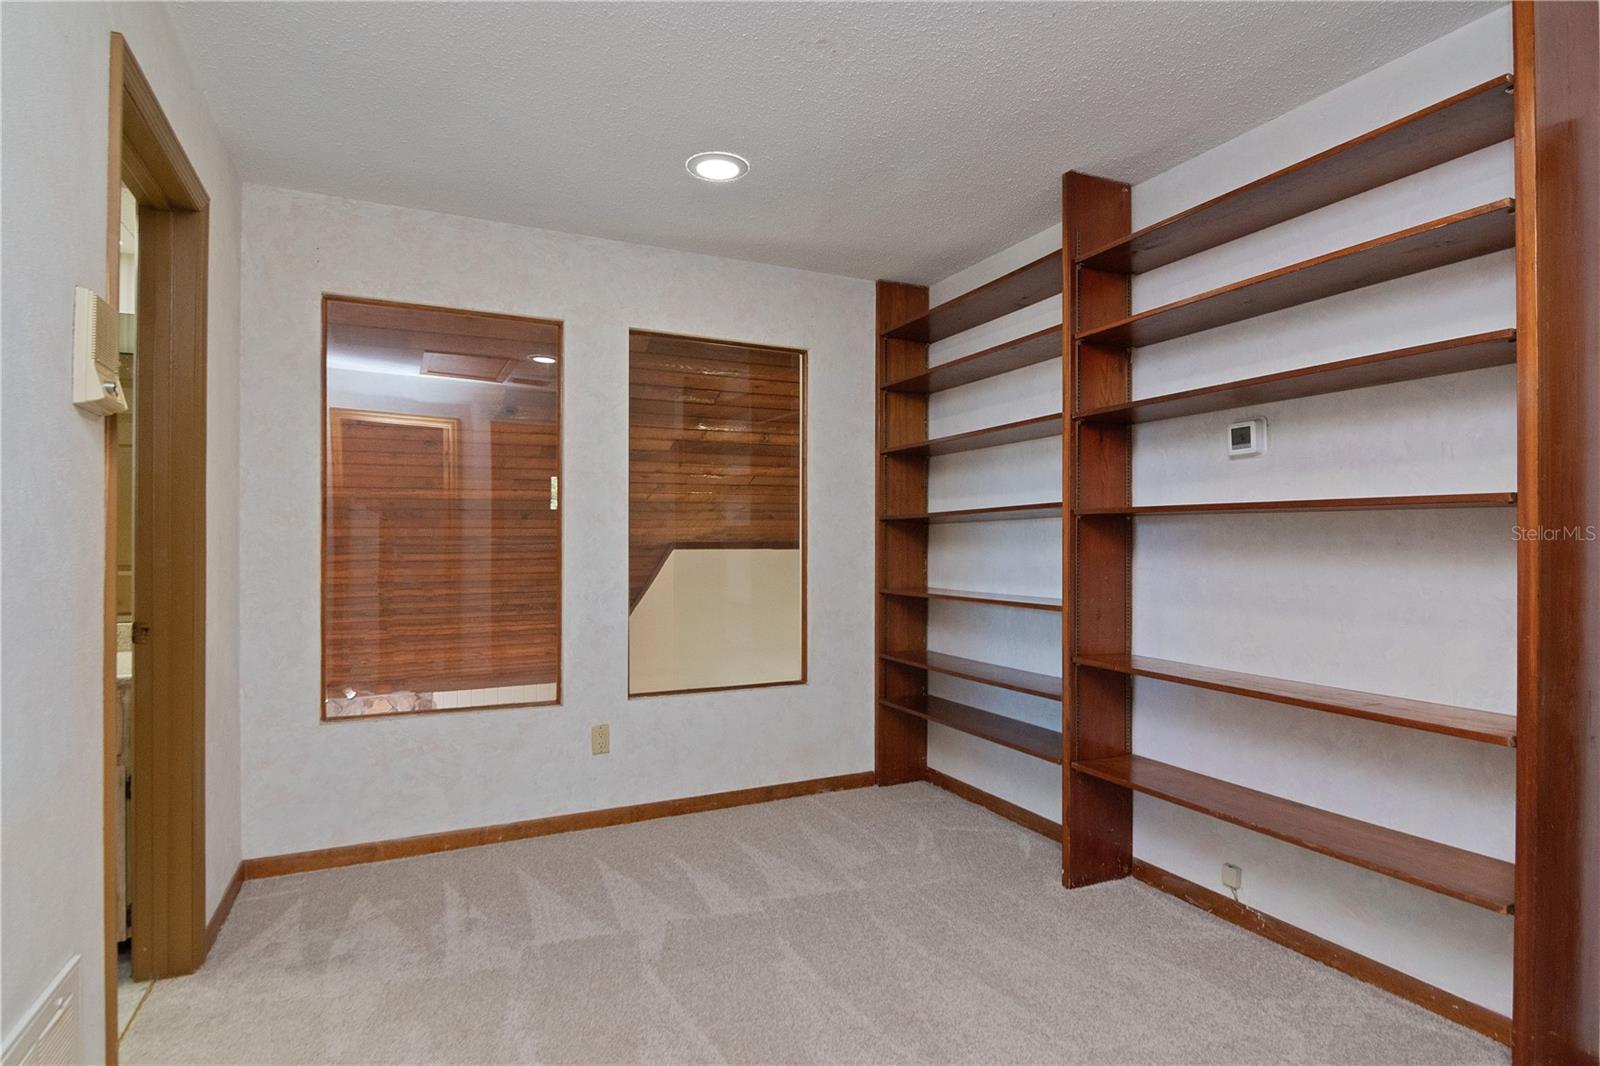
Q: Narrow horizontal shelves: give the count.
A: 13